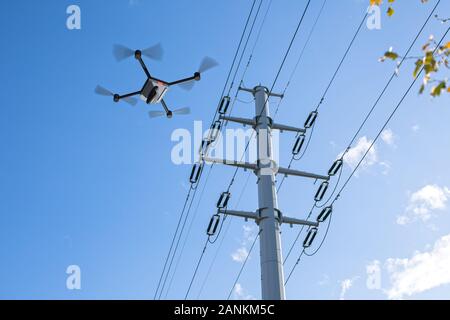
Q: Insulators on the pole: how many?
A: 12